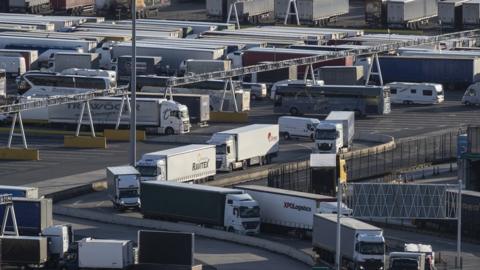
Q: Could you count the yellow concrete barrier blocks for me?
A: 4